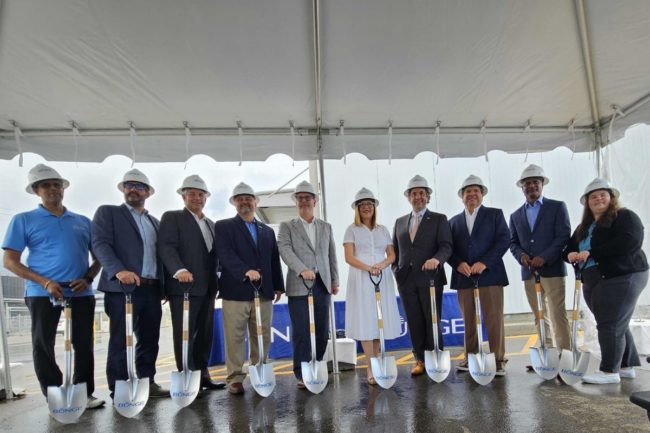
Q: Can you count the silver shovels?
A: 10